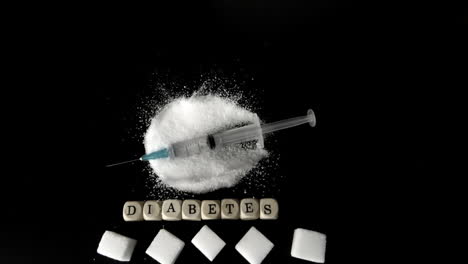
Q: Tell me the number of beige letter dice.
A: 8